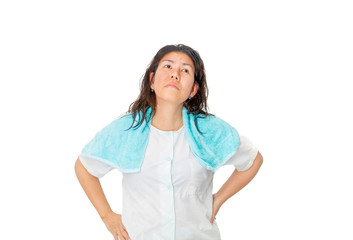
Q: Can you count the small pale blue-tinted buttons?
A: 4